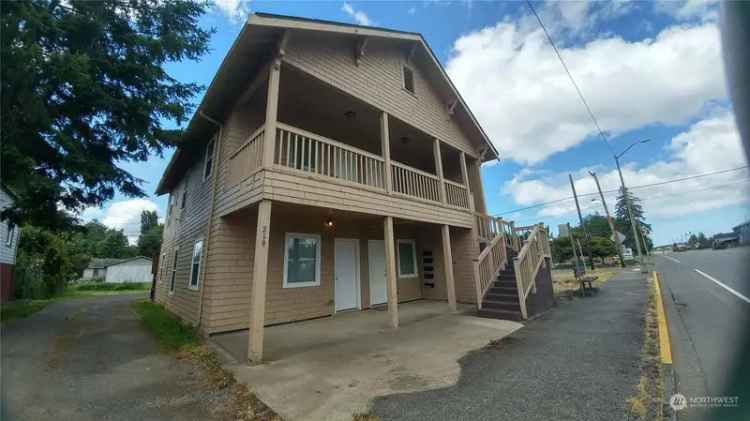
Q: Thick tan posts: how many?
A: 7